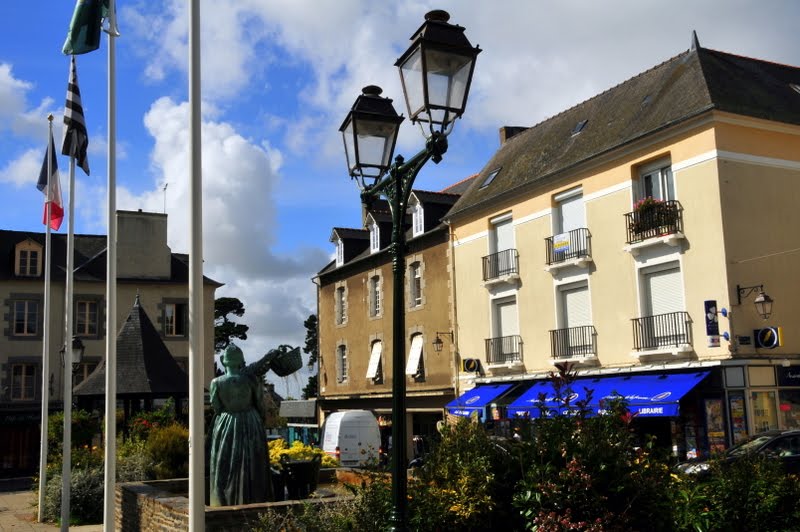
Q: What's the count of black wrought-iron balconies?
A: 6